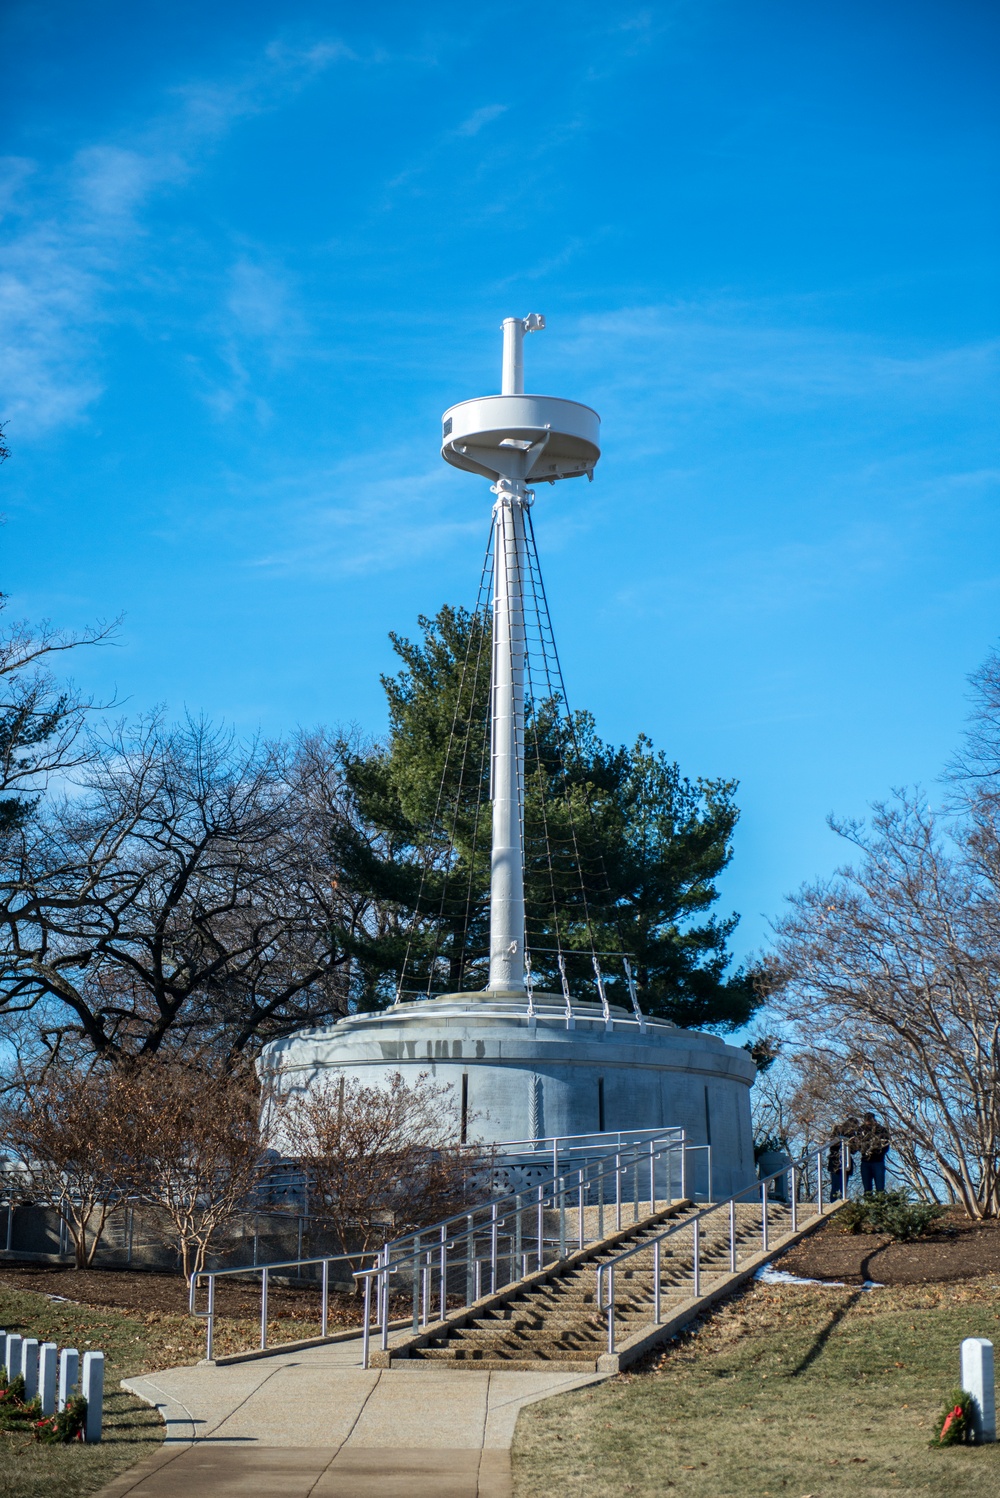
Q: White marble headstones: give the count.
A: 7